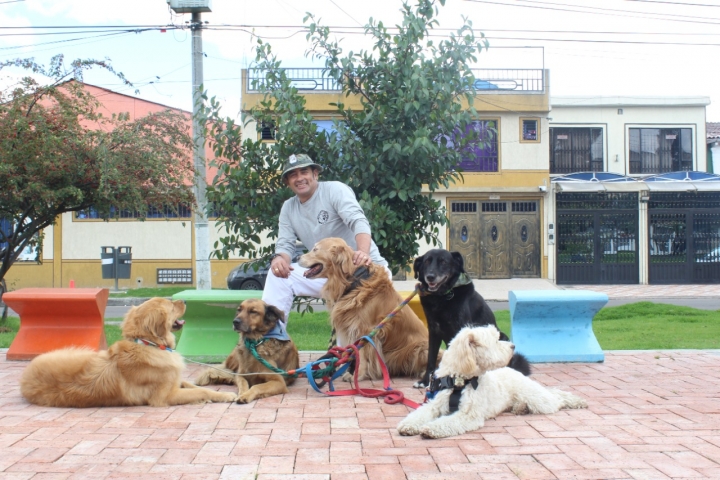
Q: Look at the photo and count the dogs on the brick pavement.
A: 5